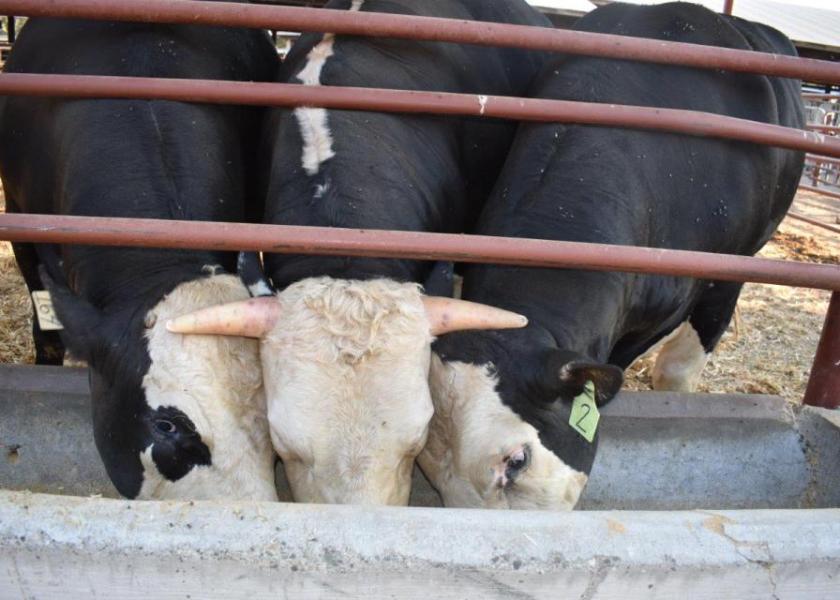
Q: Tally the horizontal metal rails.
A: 3